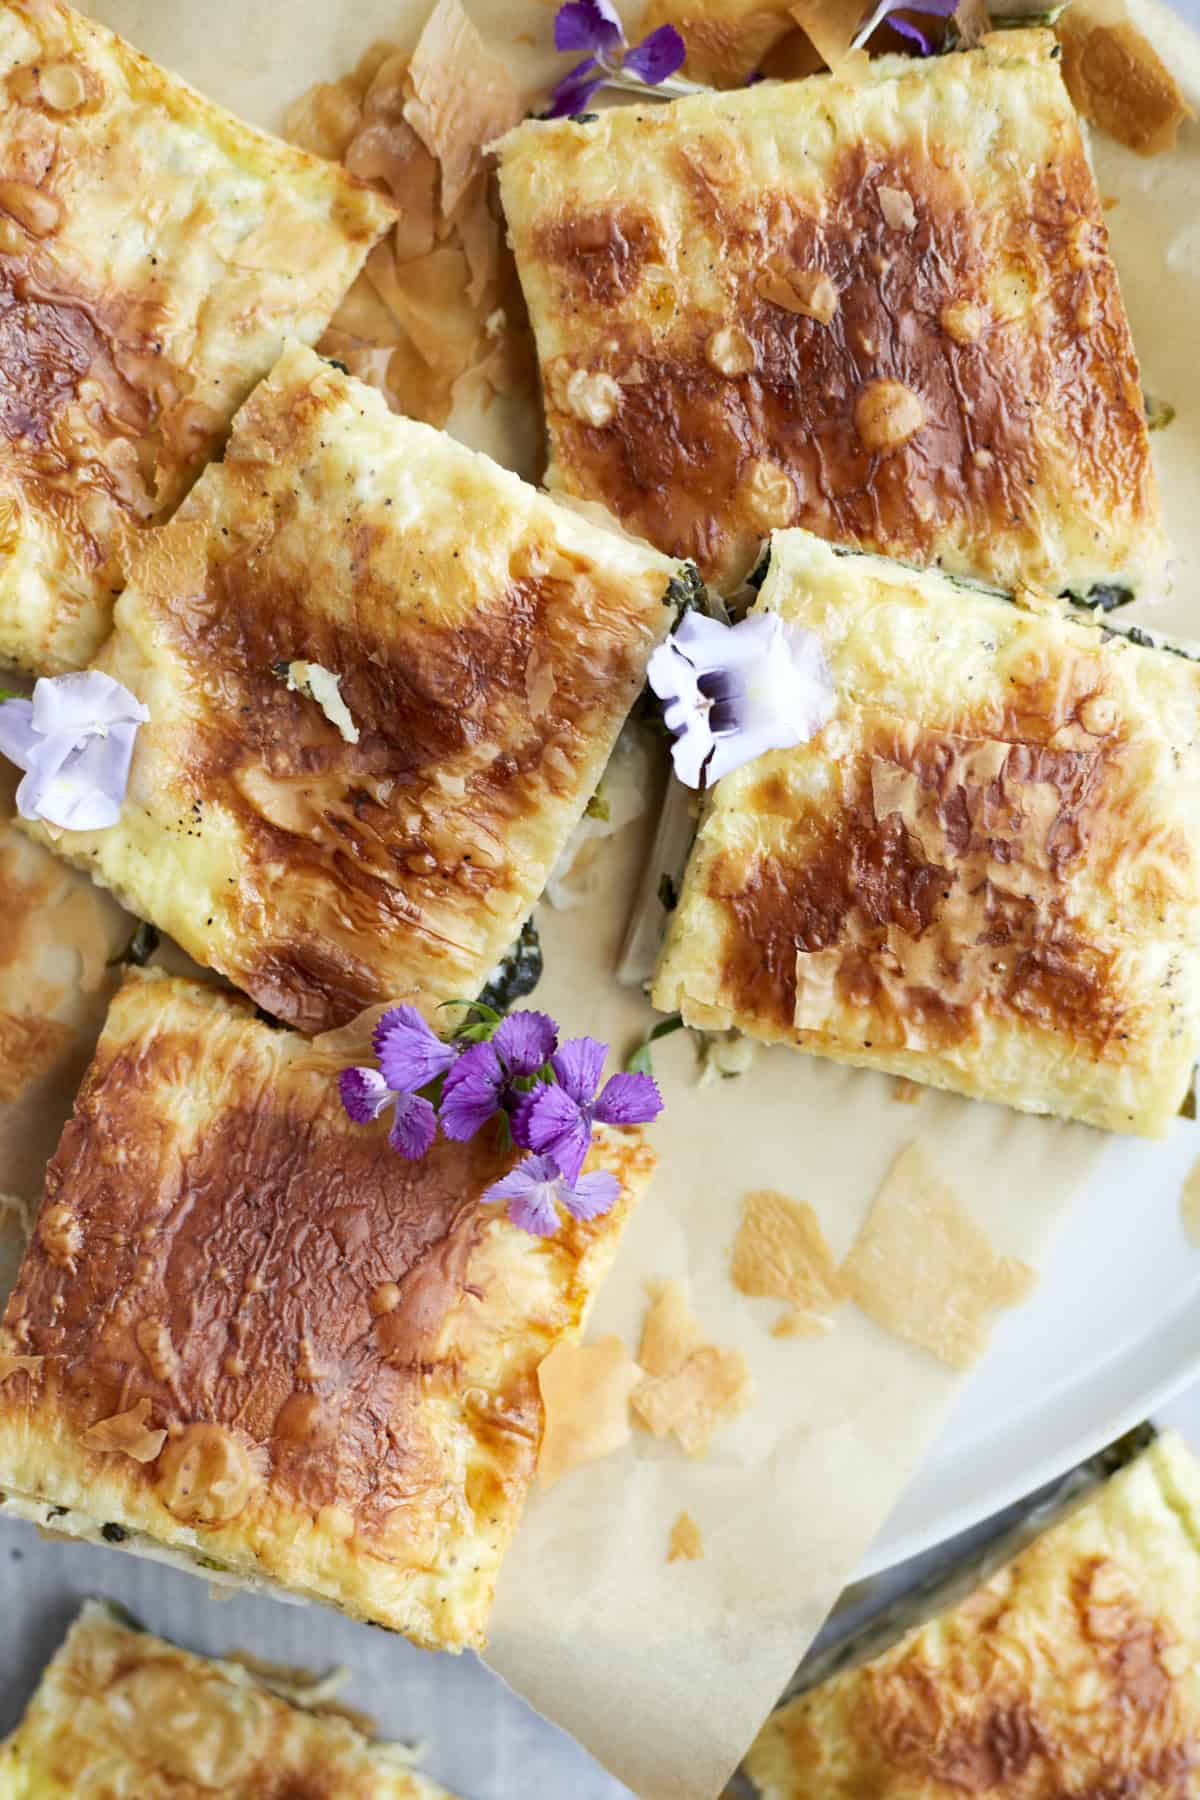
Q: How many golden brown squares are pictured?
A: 7